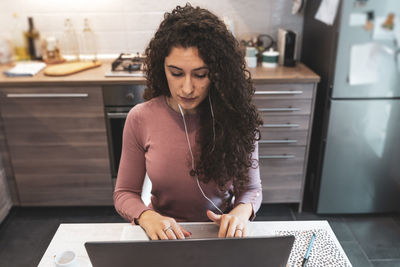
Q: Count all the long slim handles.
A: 7